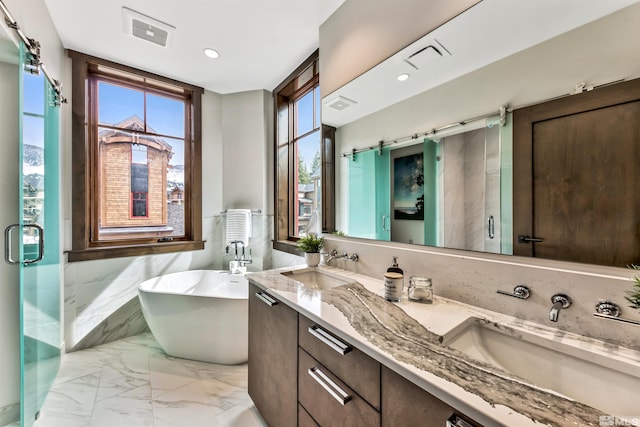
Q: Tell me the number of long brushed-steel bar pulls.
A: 4